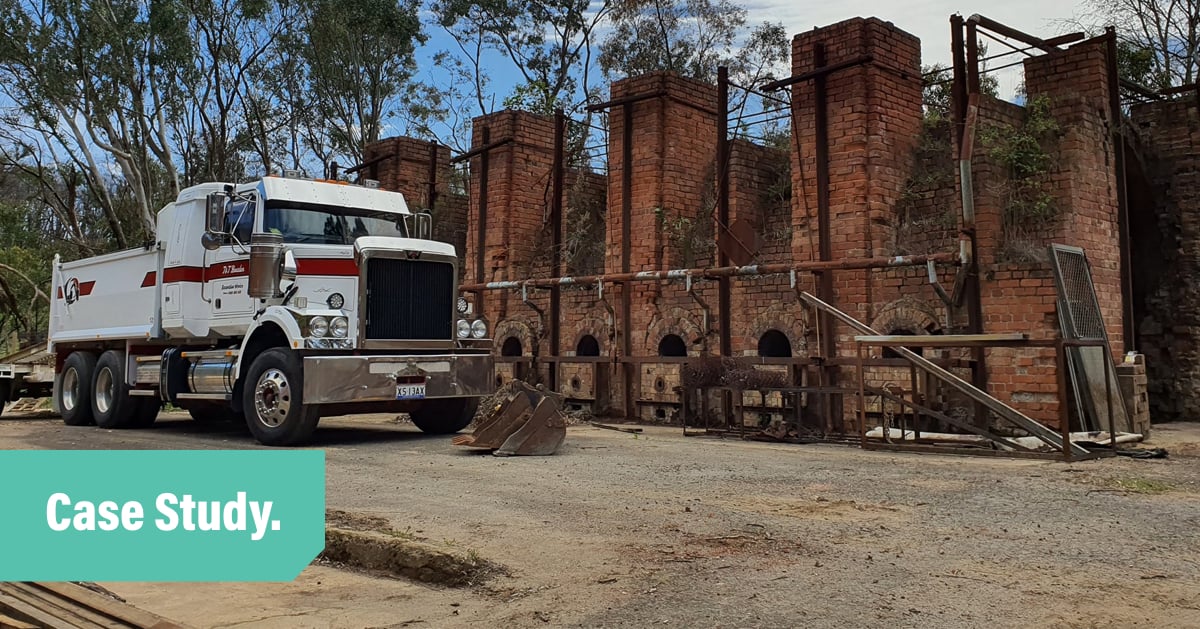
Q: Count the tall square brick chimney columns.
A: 5